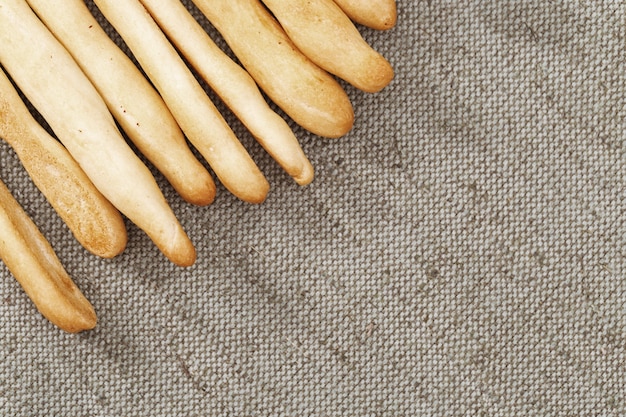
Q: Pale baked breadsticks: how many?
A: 9